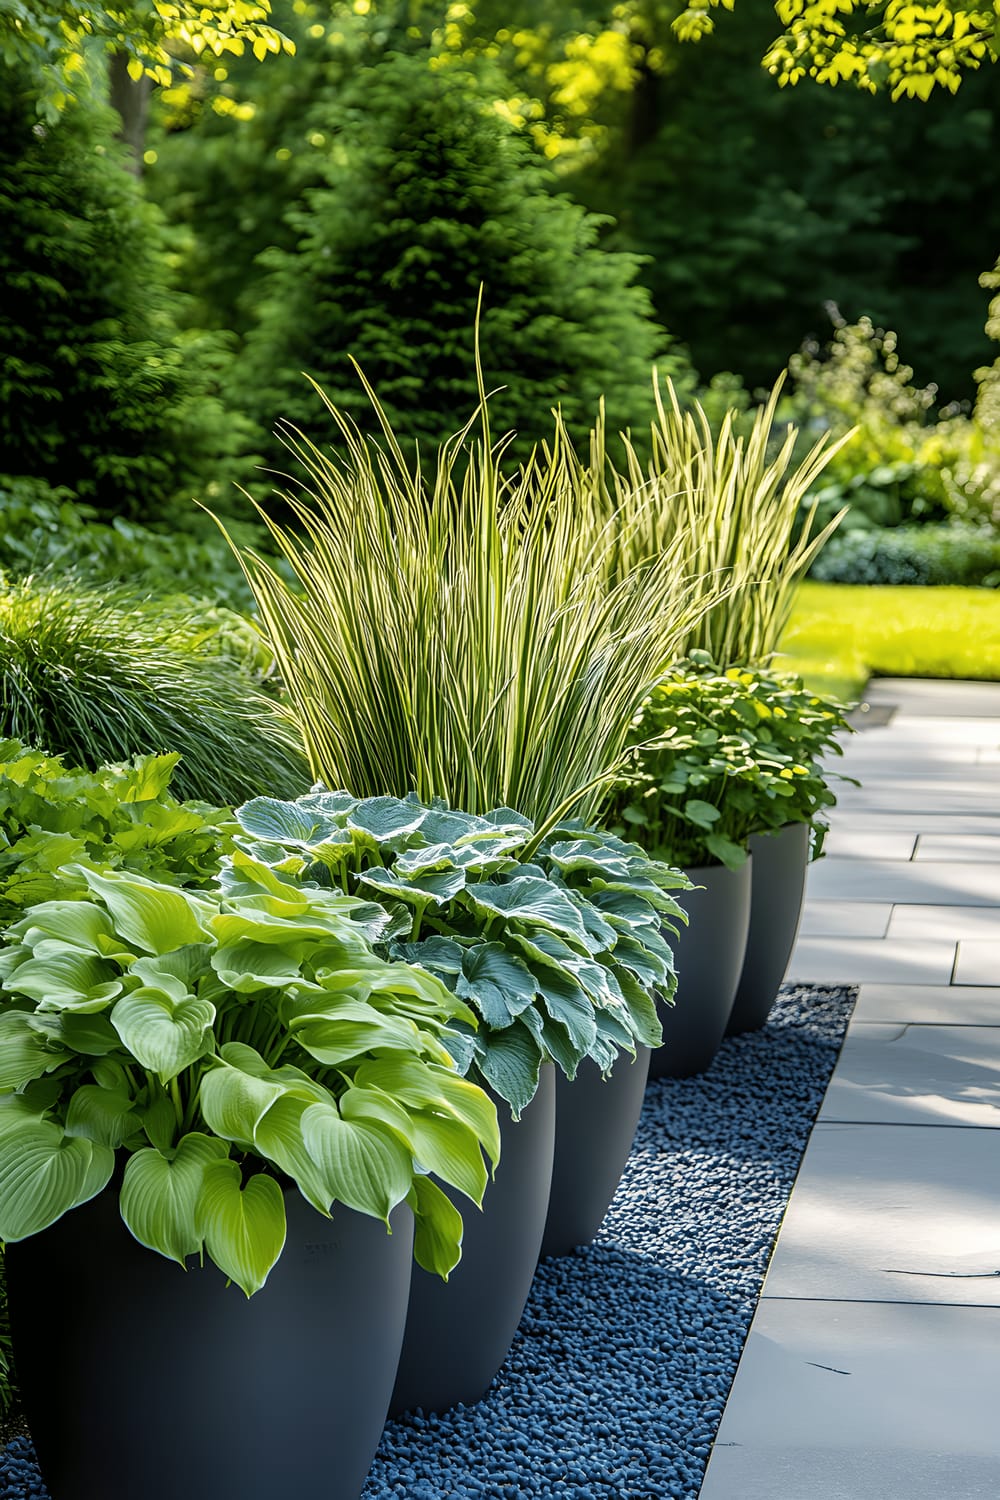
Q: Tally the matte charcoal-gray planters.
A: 5